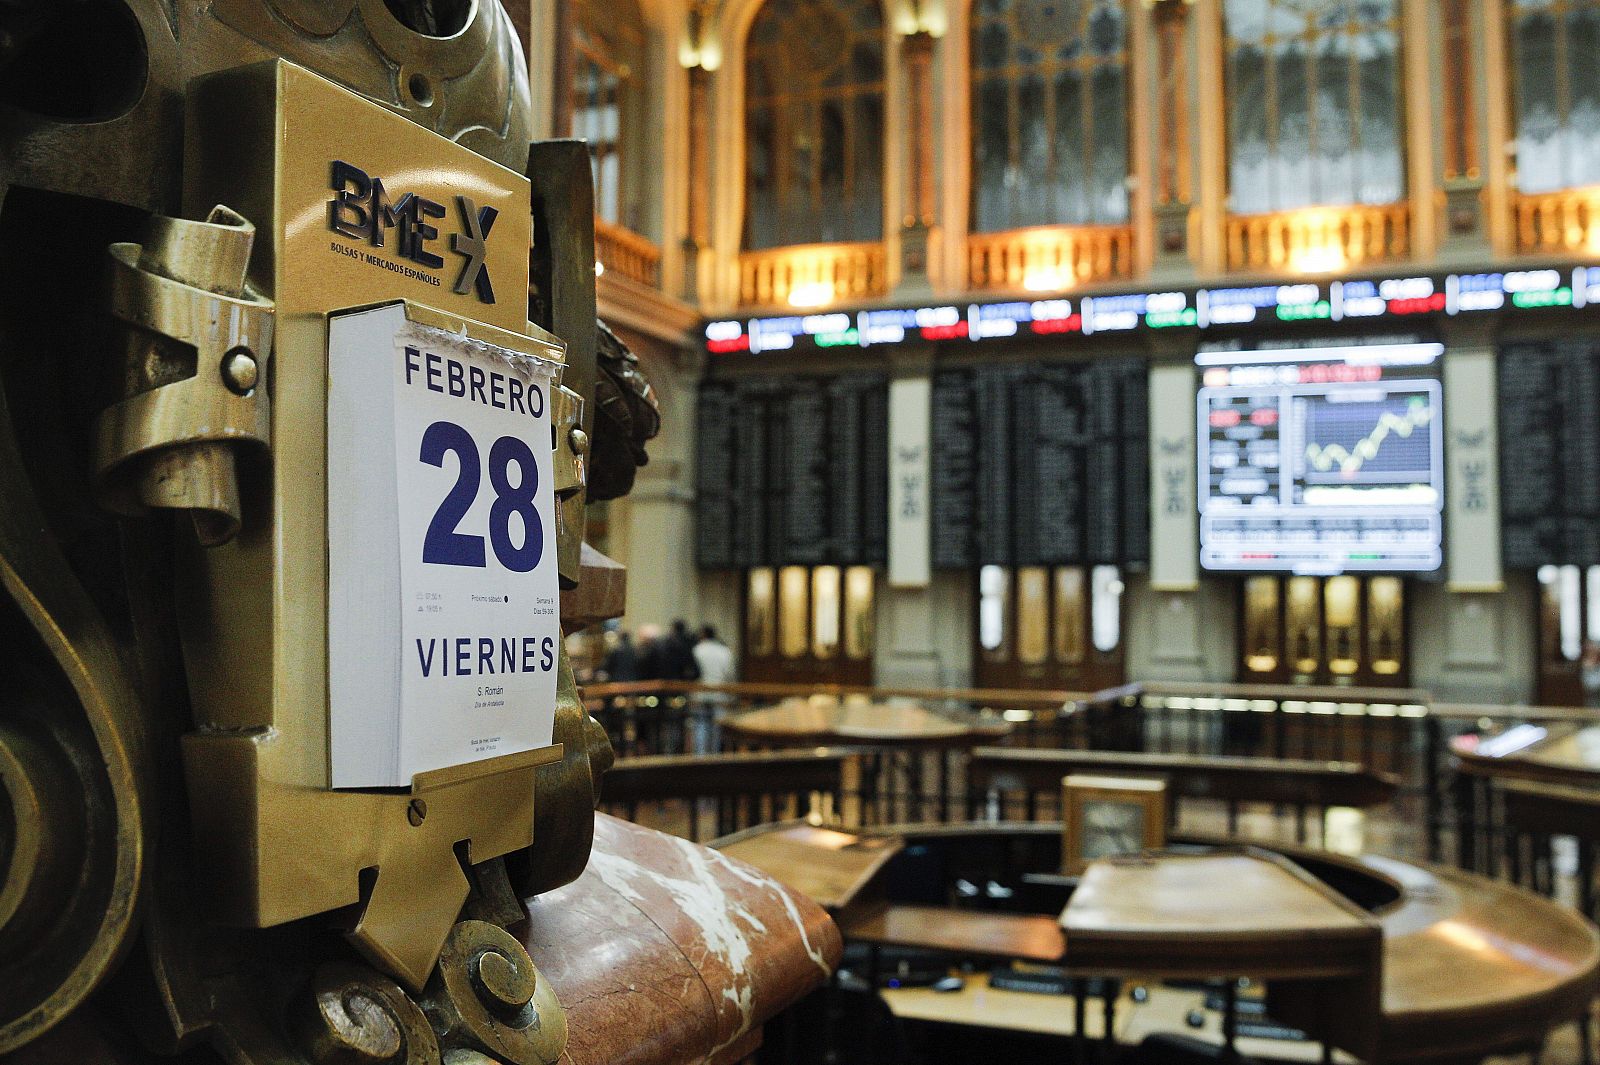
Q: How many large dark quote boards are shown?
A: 3